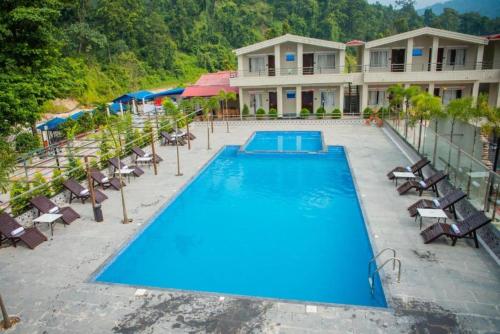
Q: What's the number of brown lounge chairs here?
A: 12